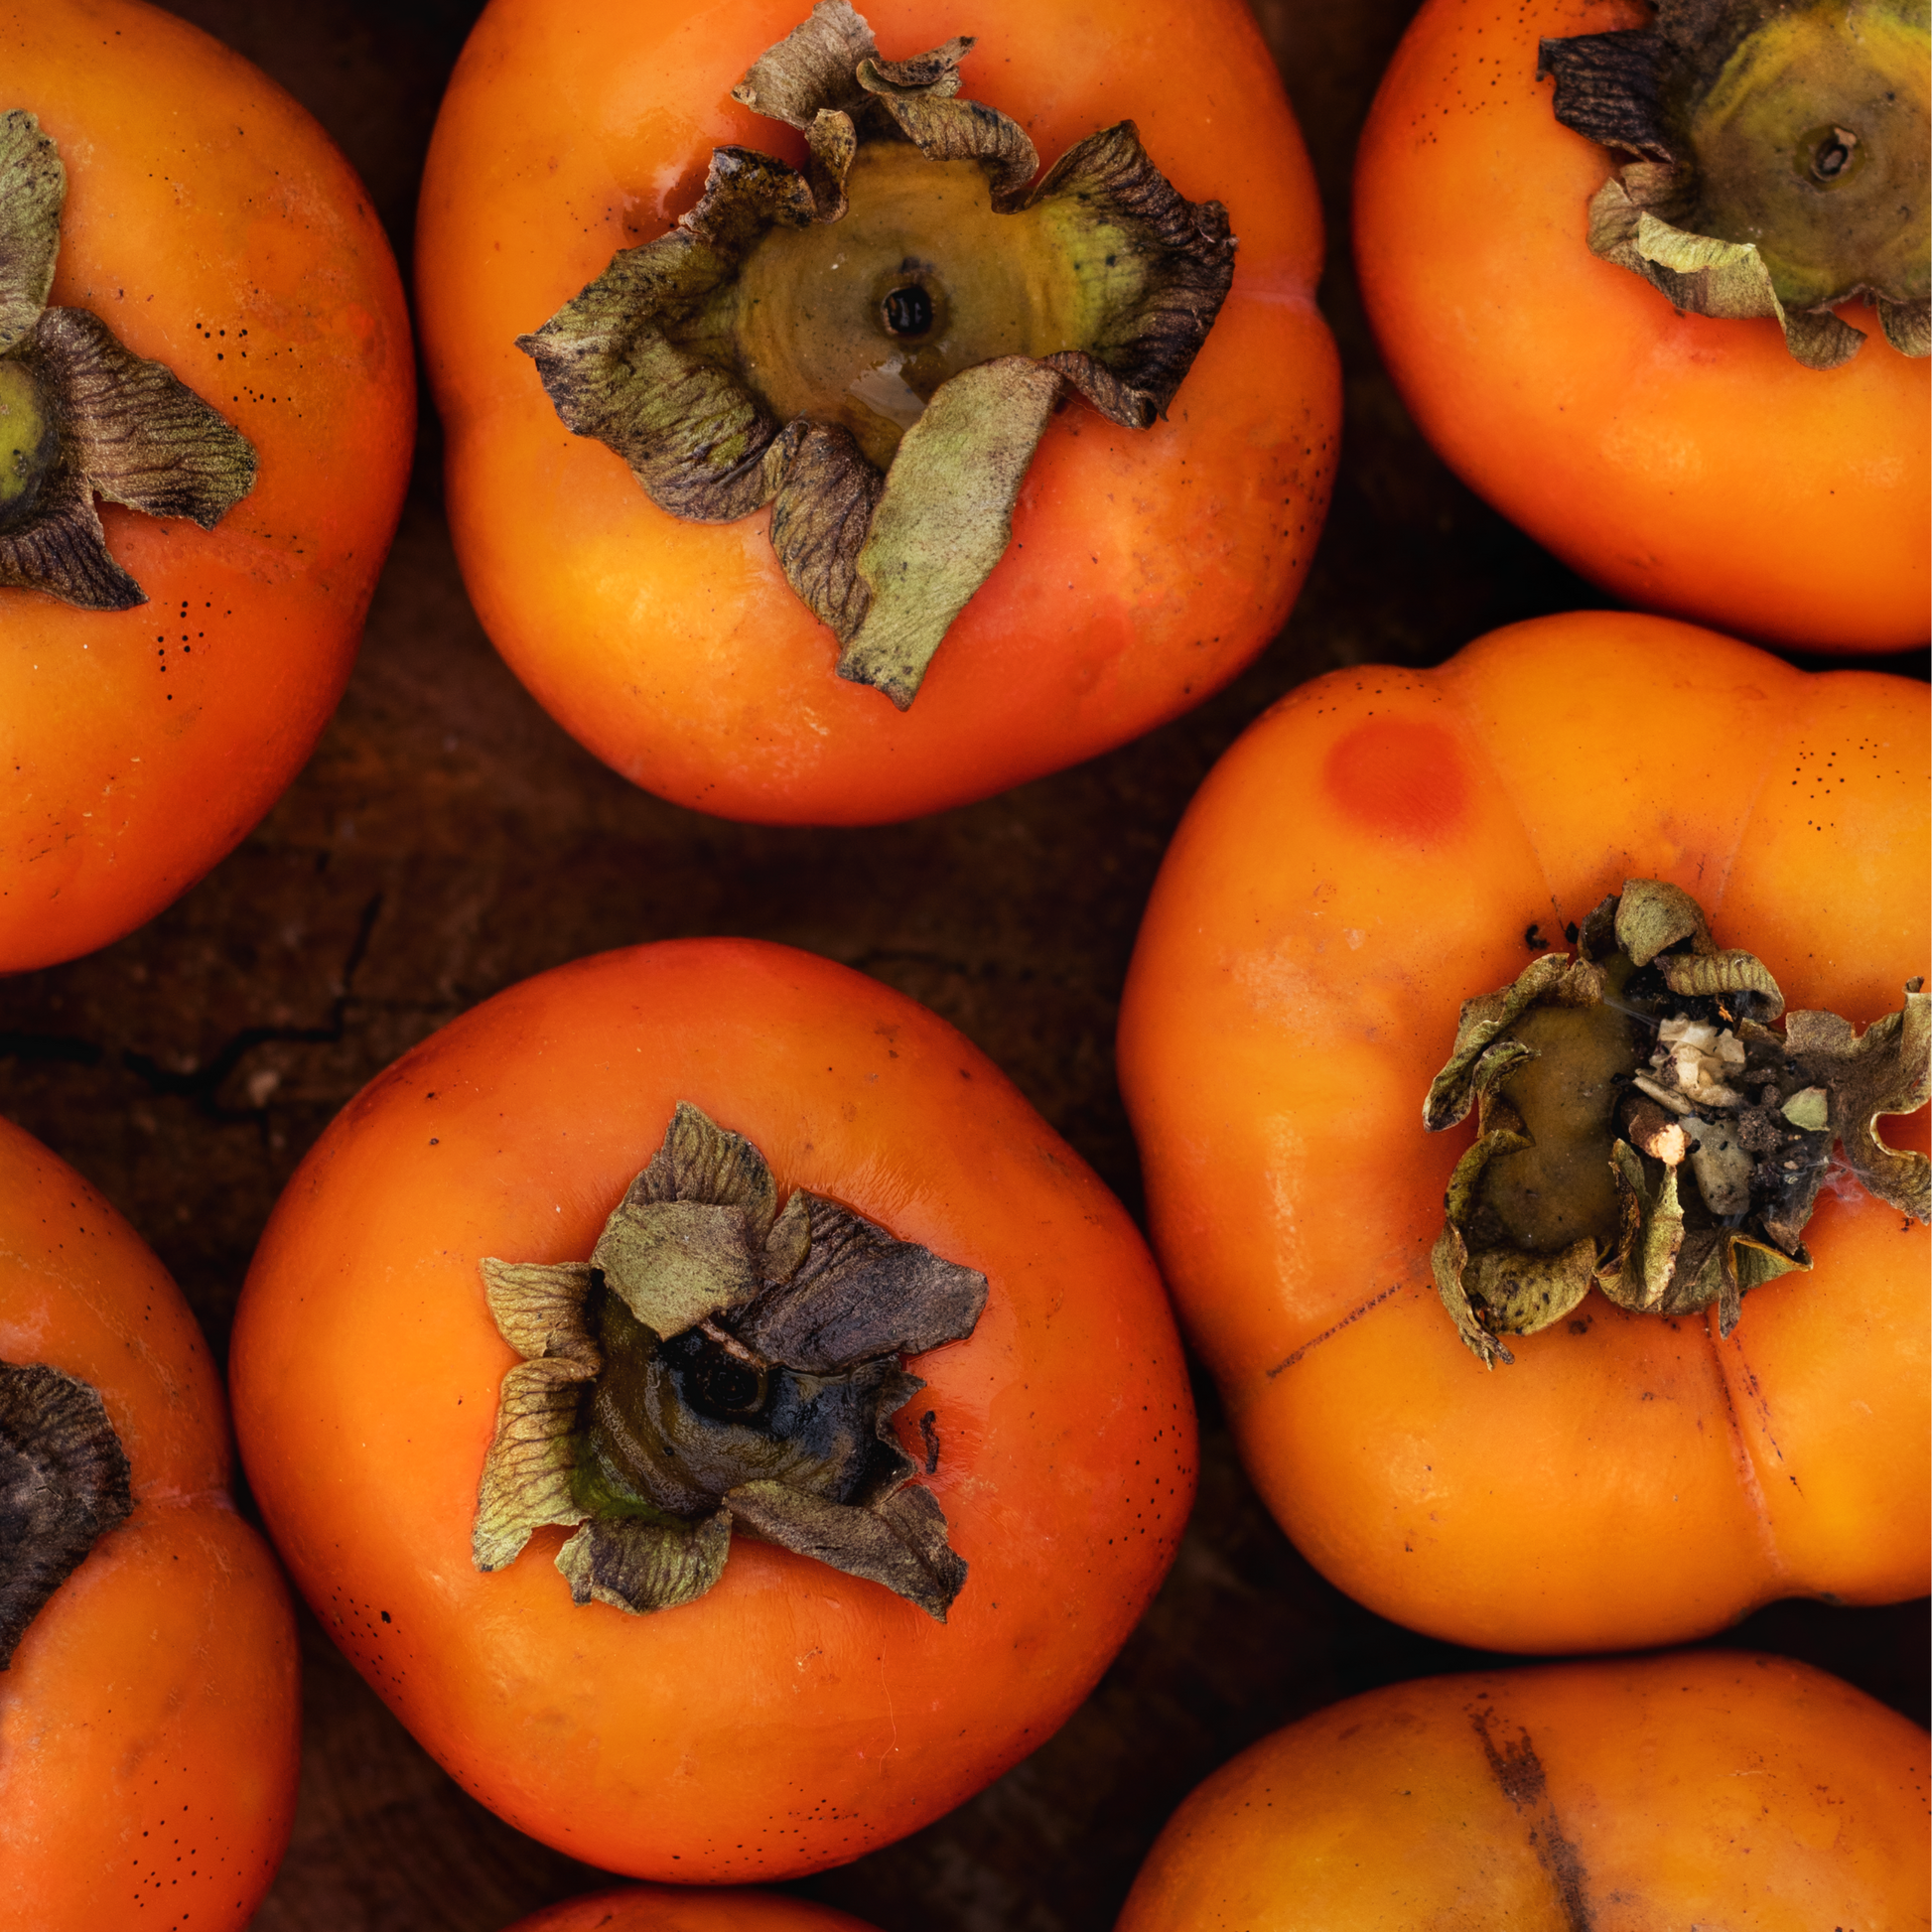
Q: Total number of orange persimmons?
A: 8